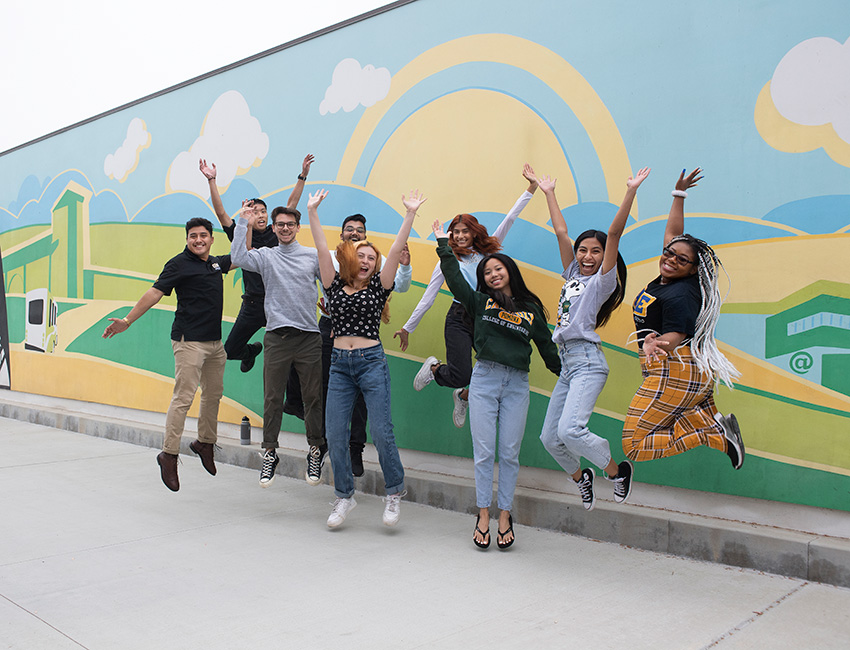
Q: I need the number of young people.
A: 9